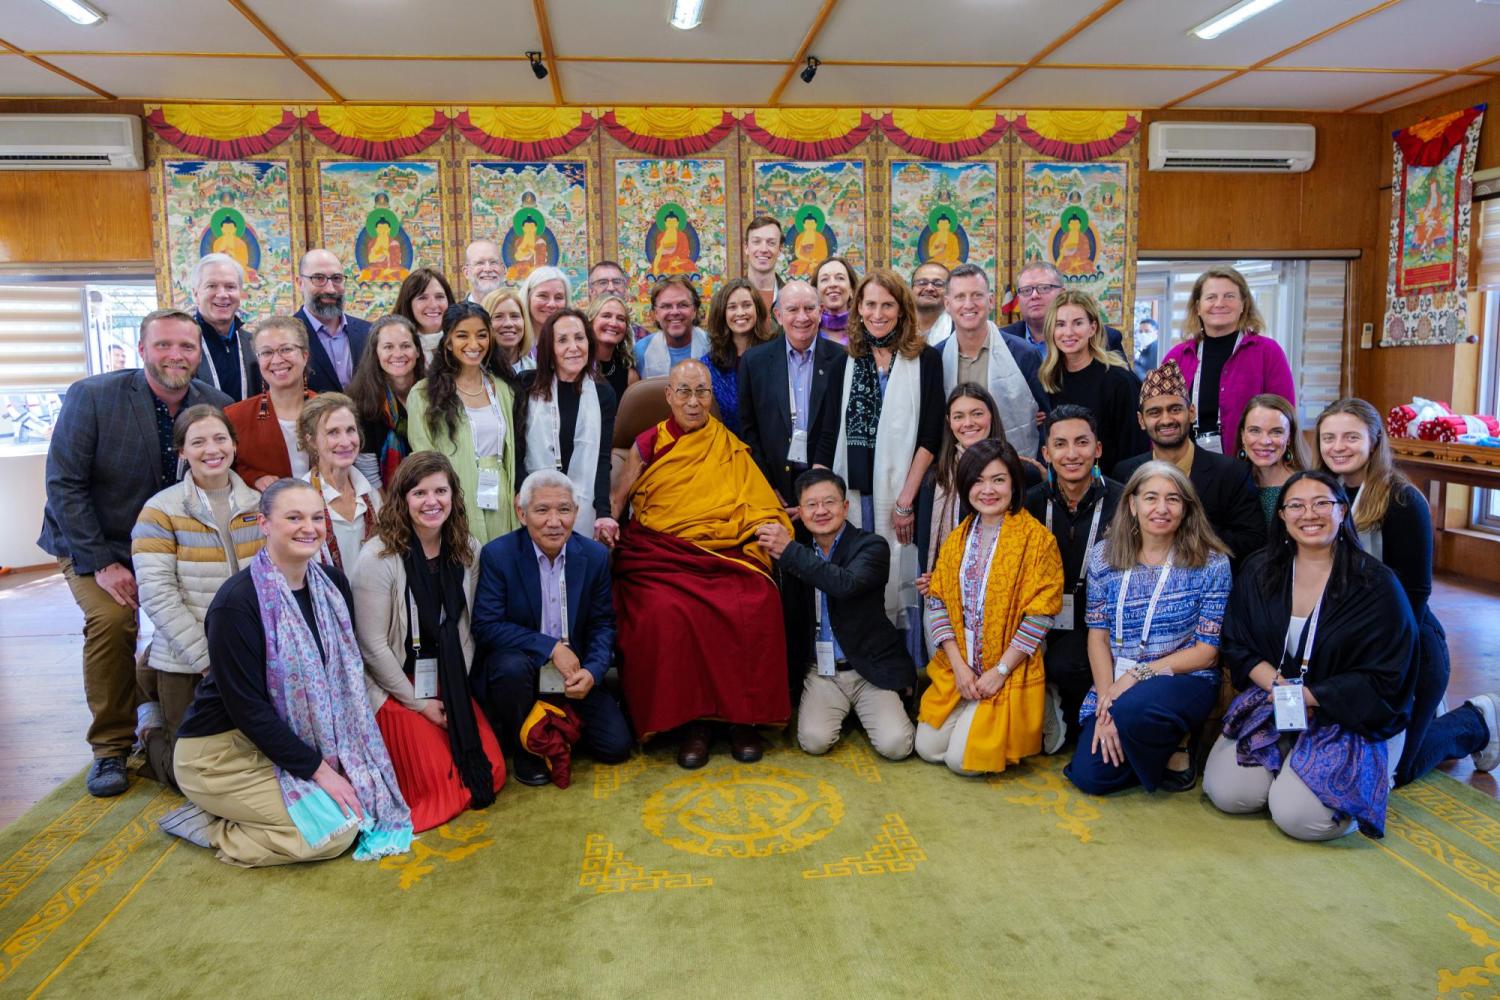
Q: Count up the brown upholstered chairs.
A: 1